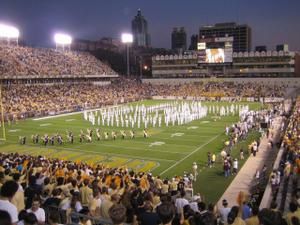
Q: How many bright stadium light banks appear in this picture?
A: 3